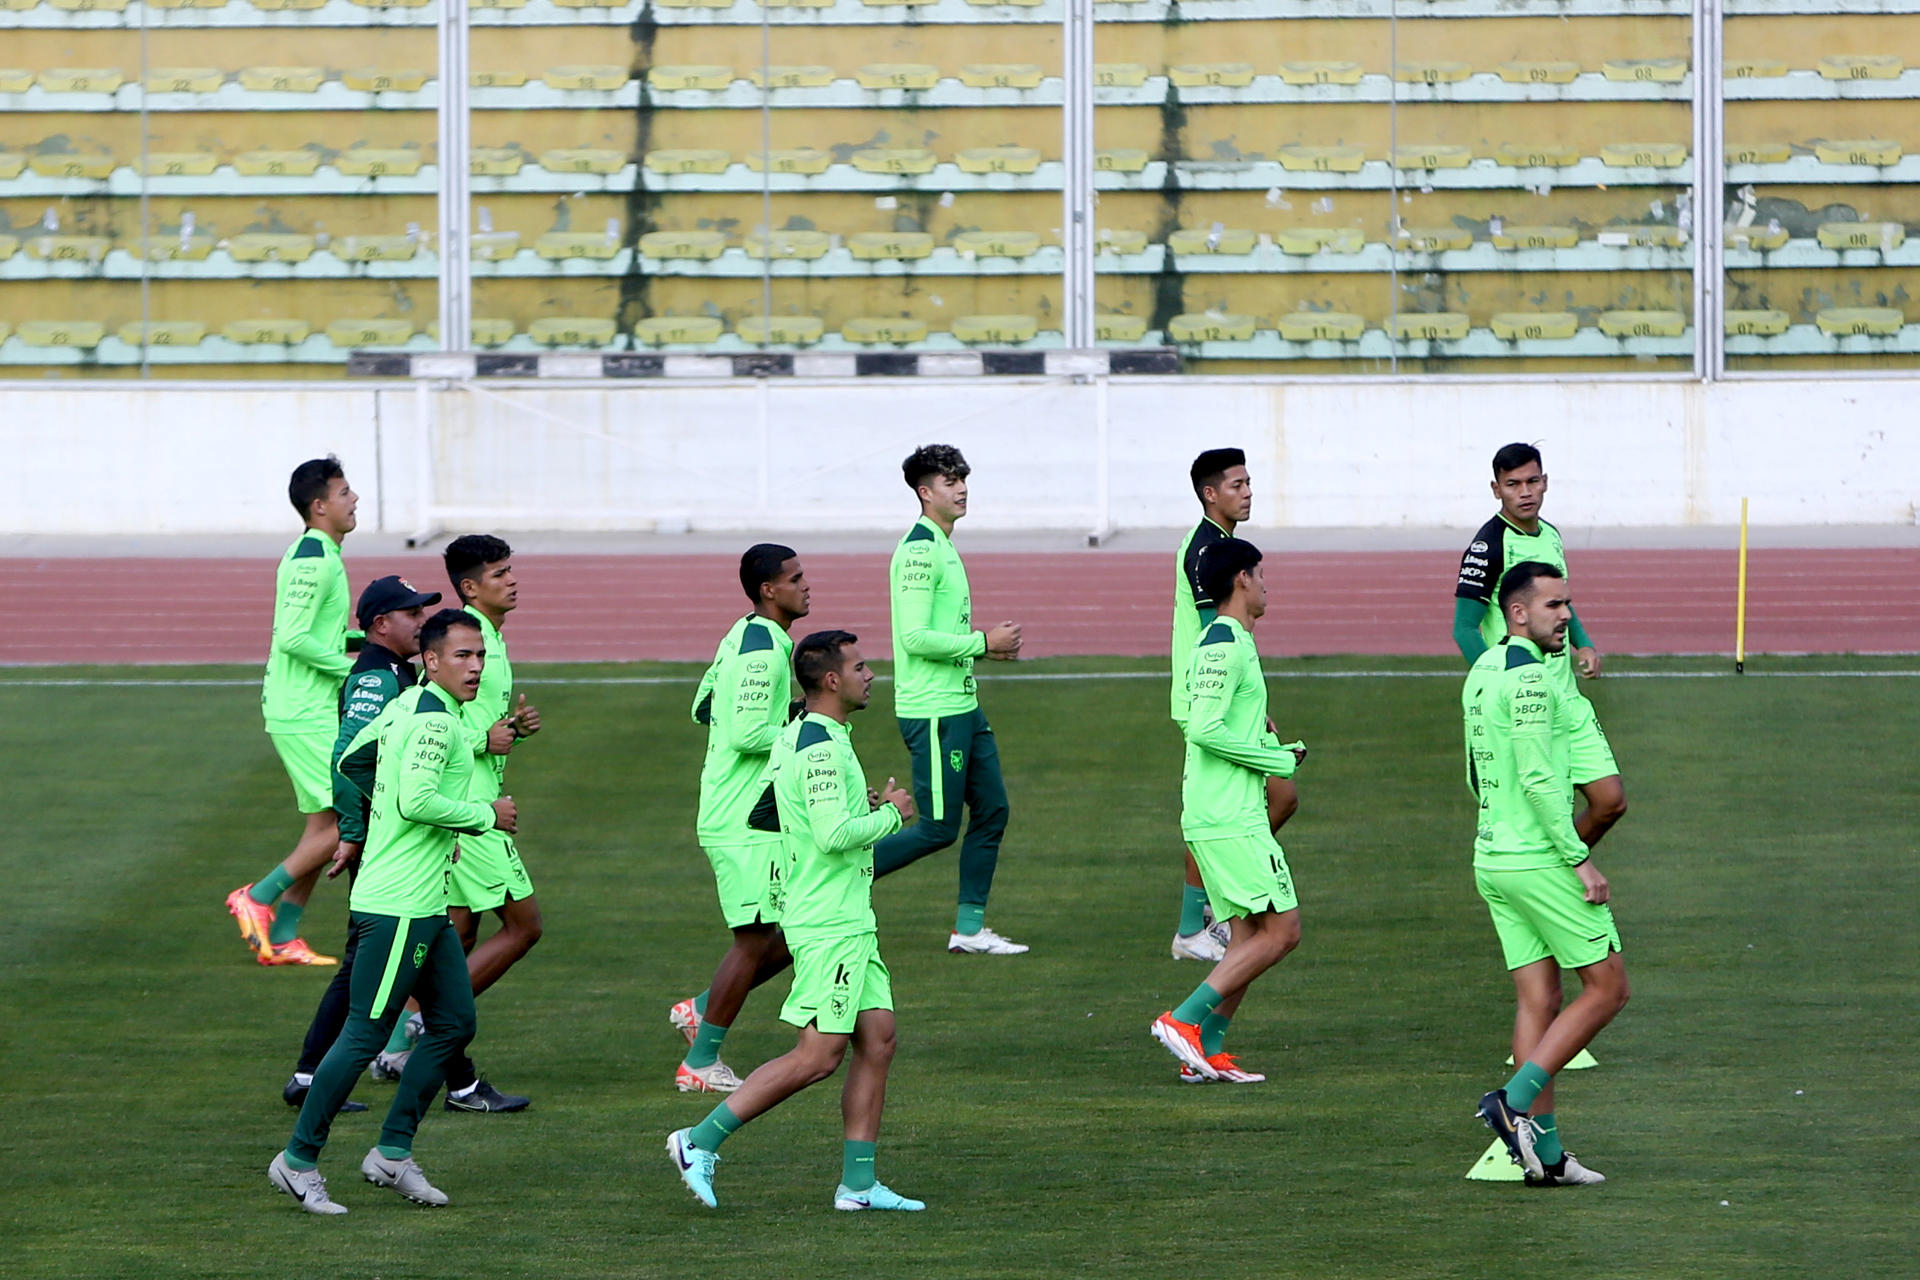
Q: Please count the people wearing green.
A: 11